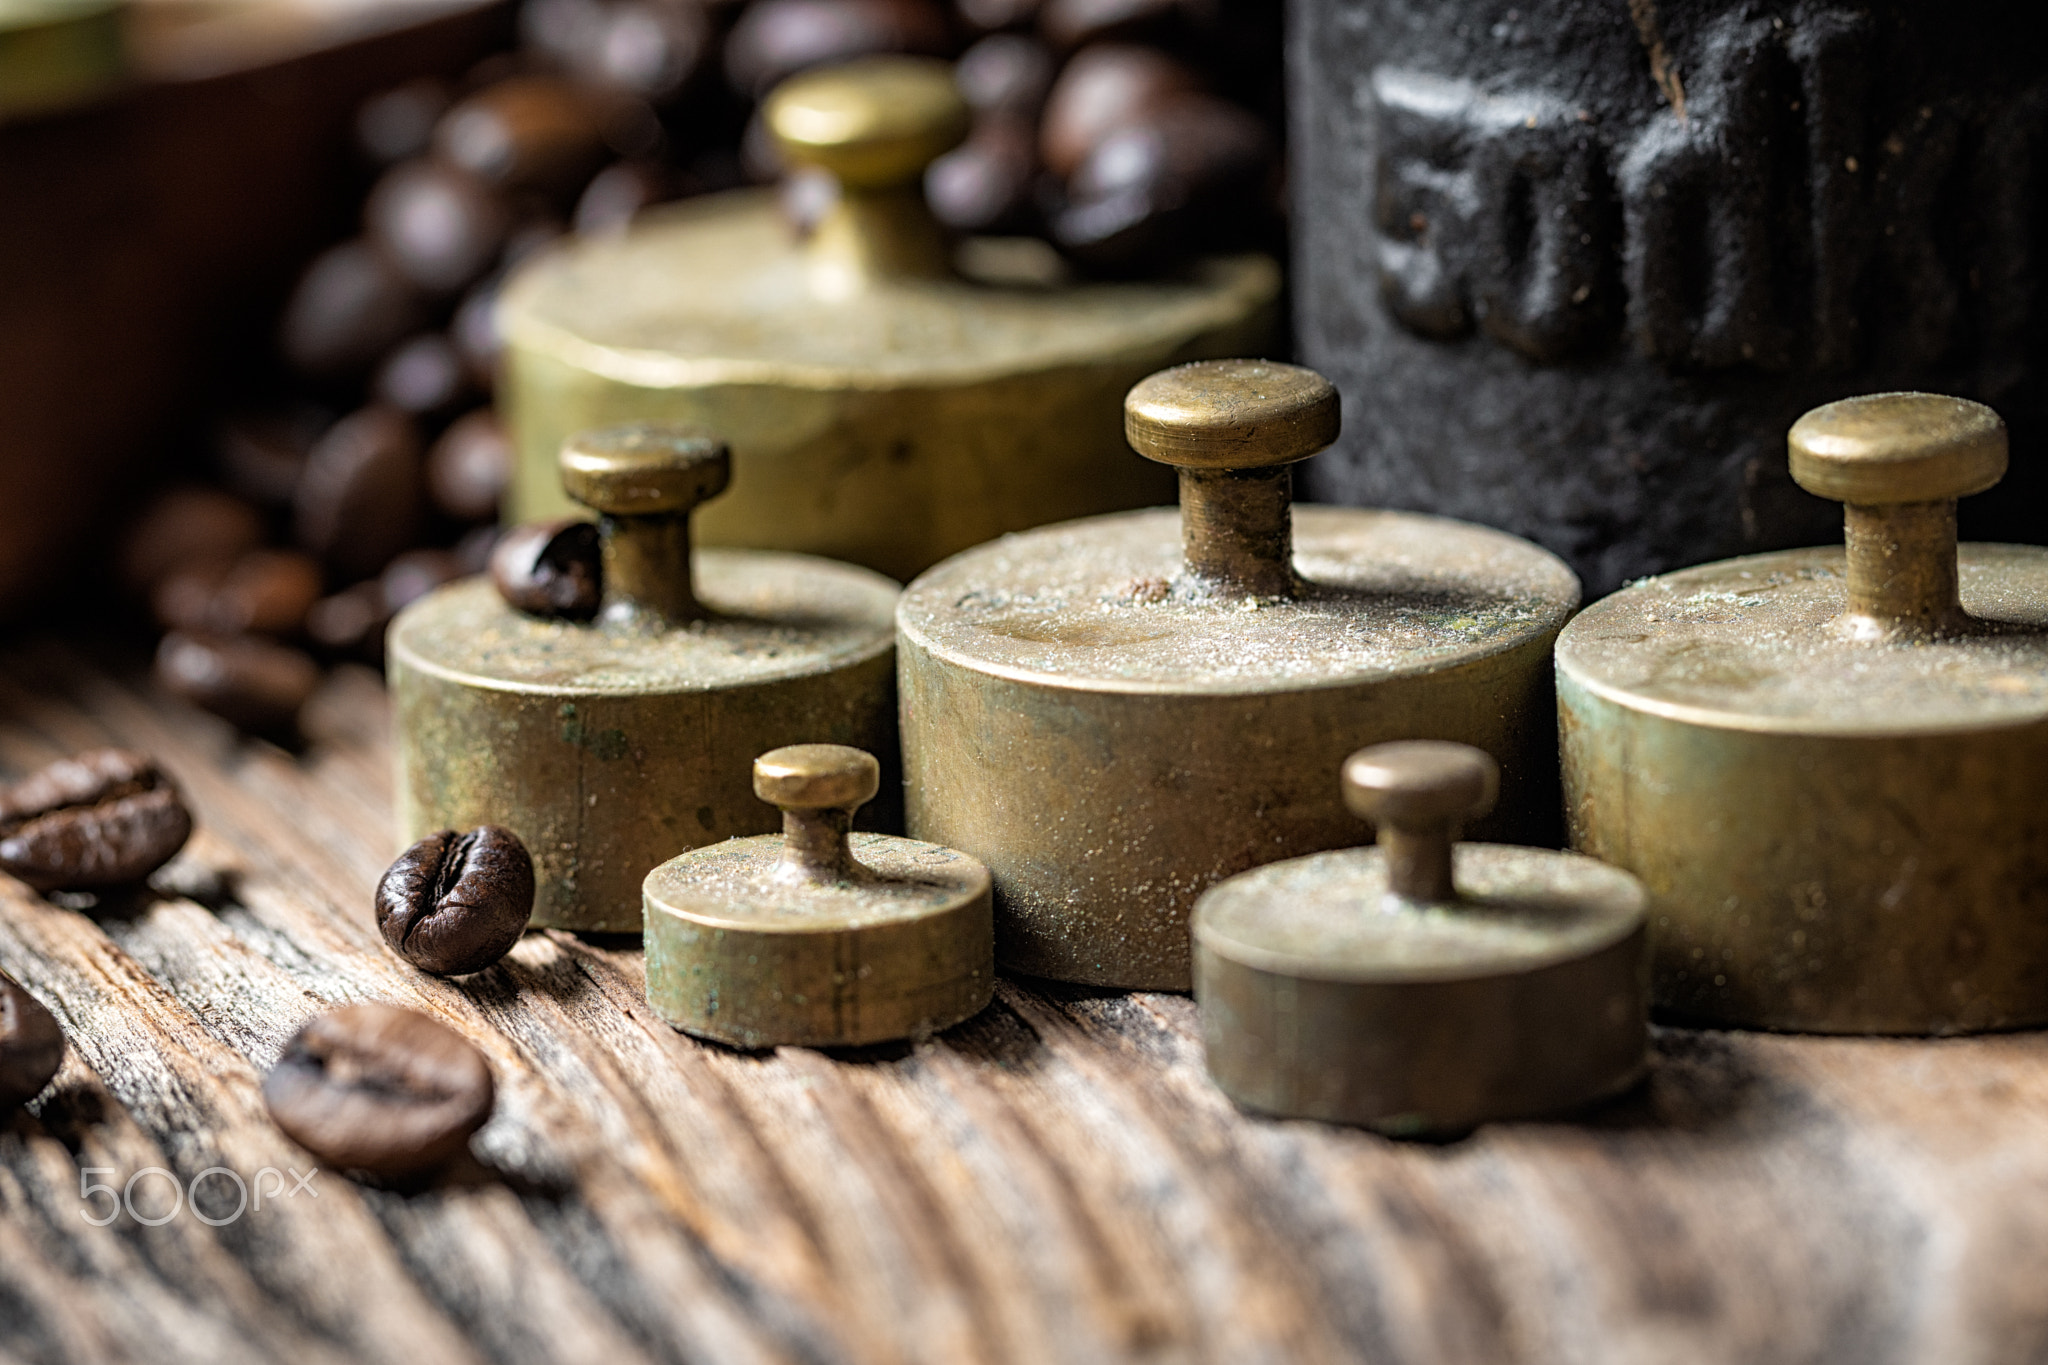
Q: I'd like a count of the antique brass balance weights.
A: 6